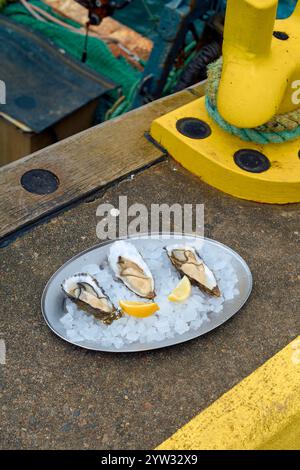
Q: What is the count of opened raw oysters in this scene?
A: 3